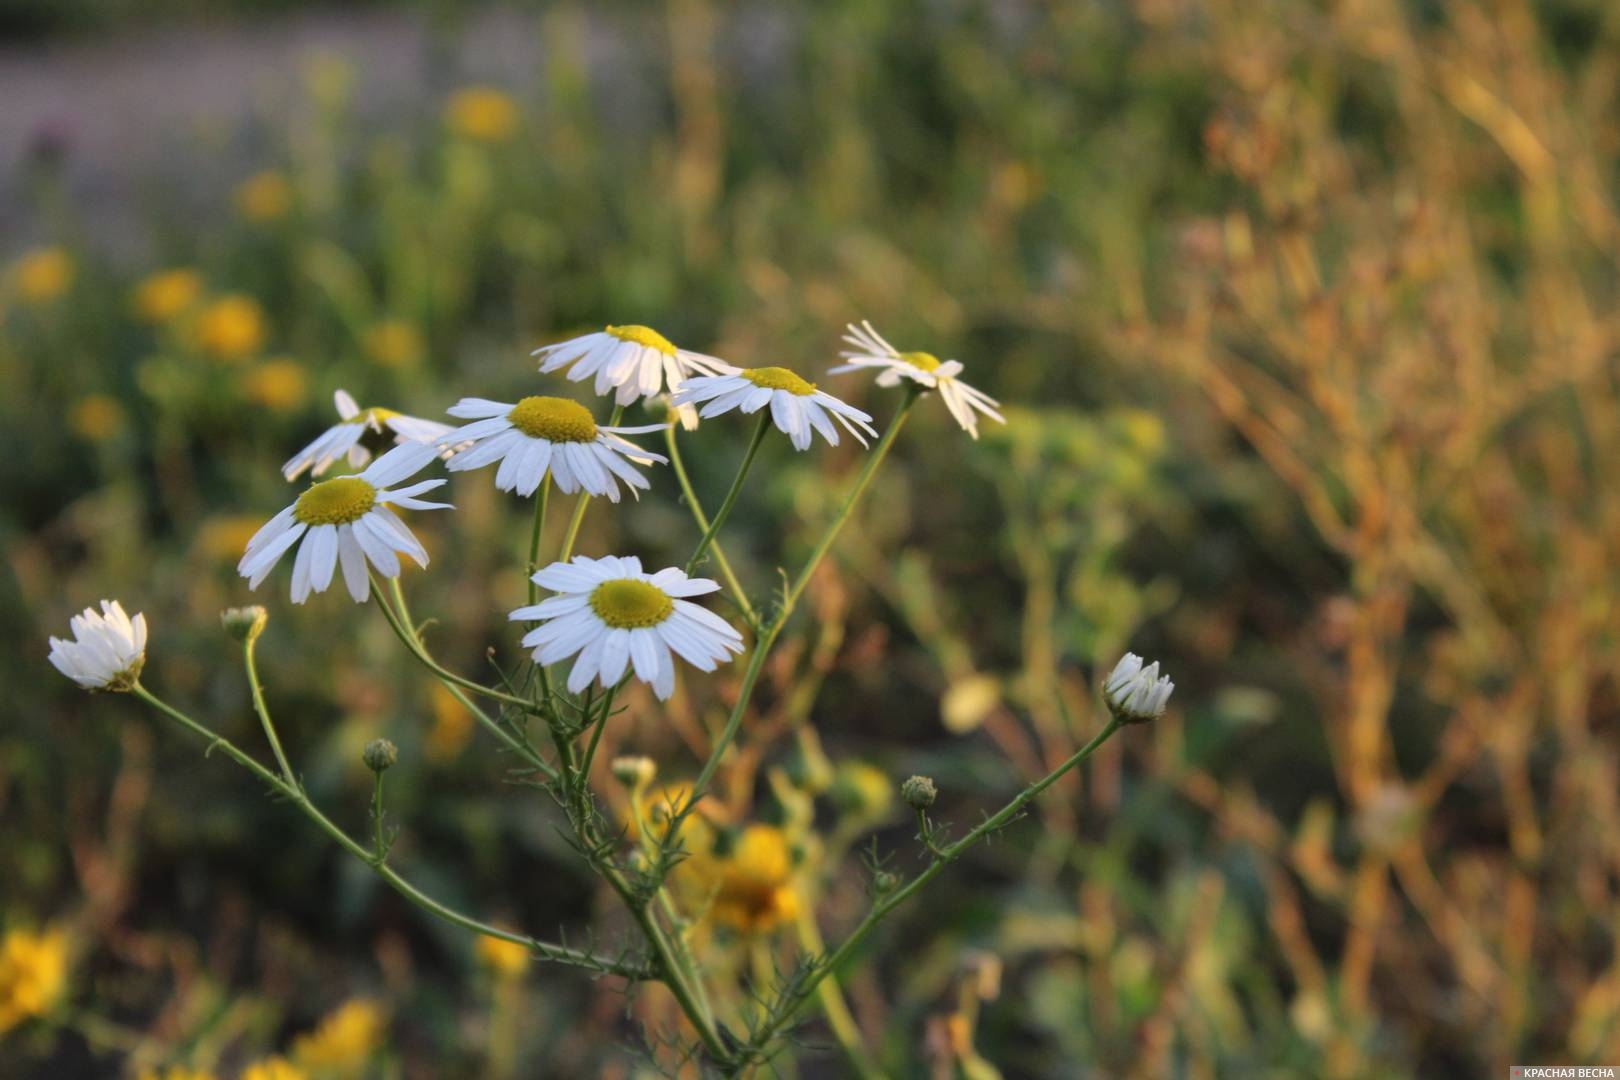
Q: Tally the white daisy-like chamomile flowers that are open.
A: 7